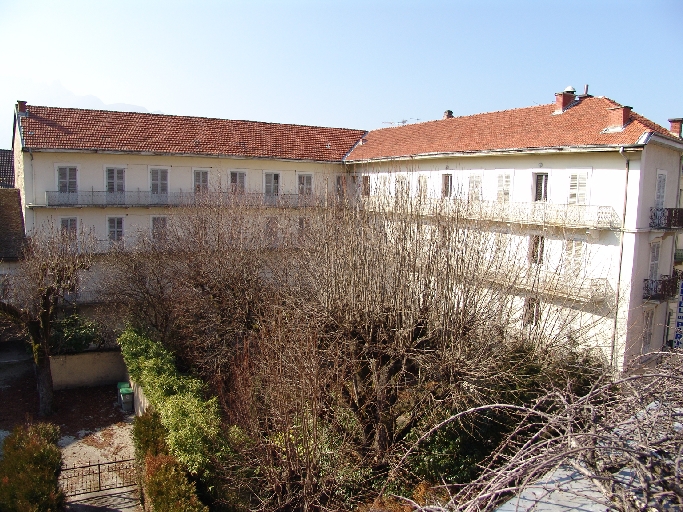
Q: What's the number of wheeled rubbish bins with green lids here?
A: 2